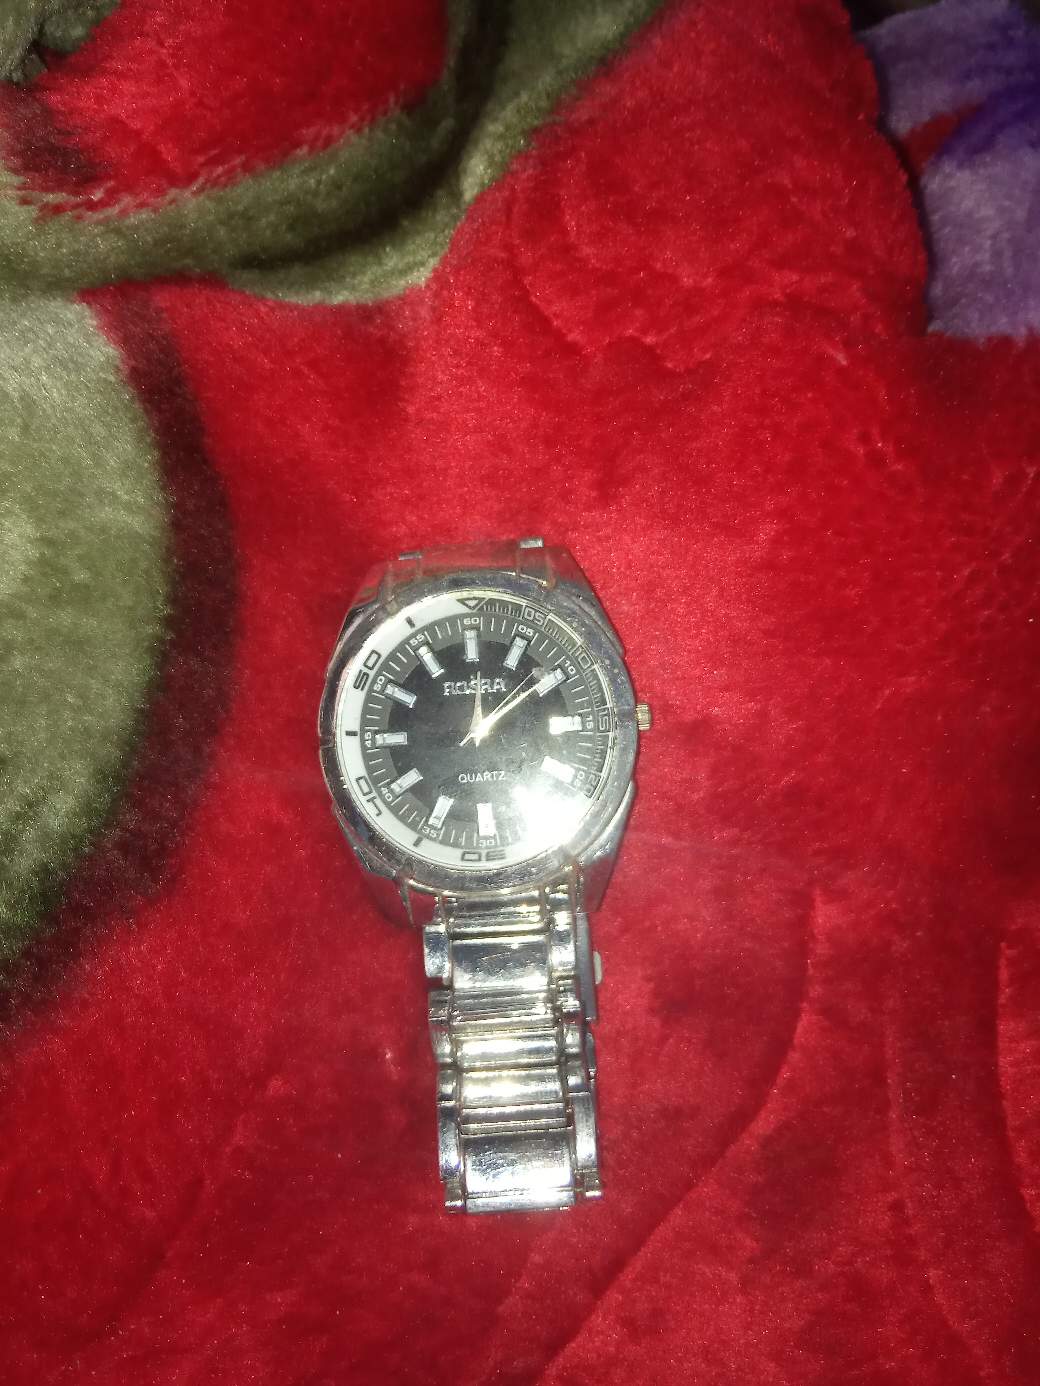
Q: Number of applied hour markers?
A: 11